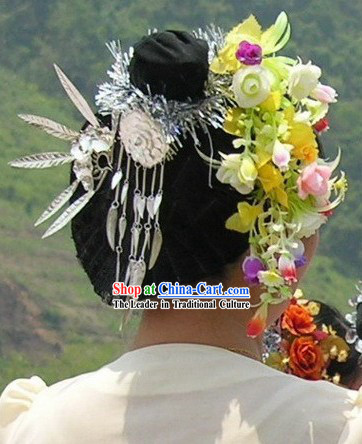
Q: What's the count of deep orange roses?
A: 2